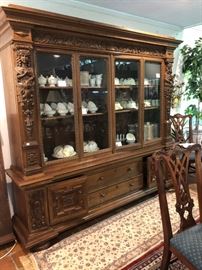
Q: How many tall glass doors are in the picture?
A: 4